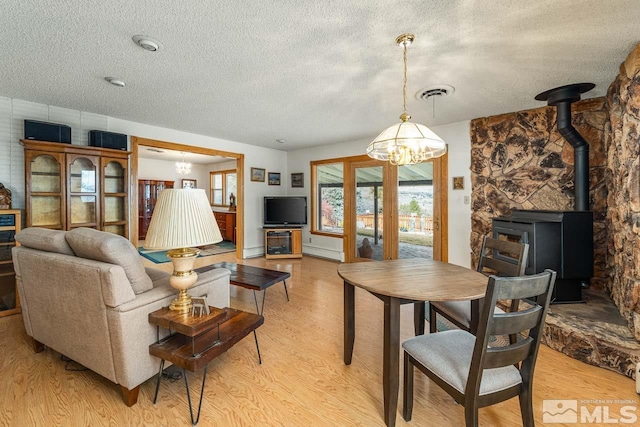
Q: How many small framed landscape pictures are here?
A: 3